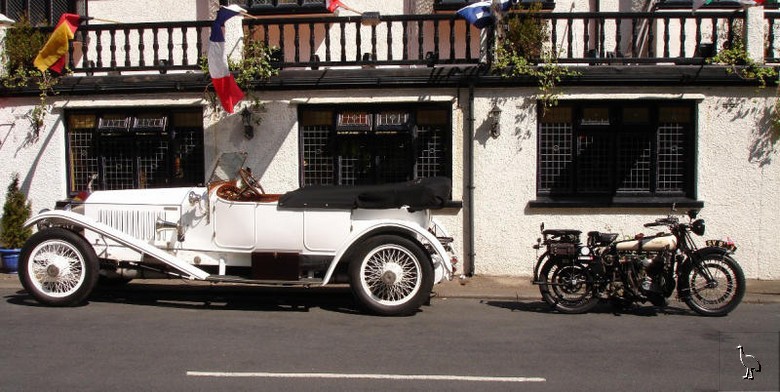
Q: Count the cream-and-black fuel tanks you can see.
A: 1